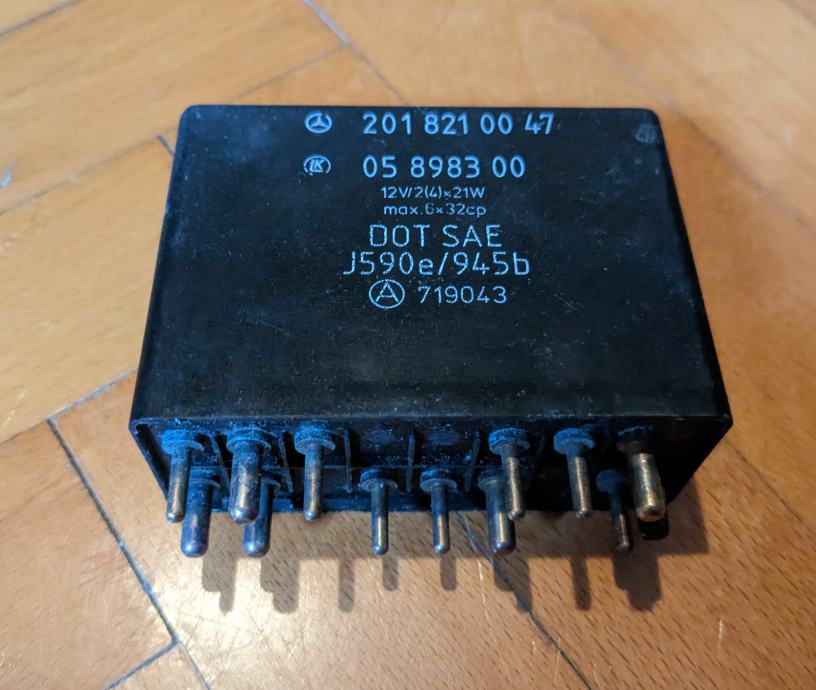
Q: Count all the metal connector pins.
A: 12